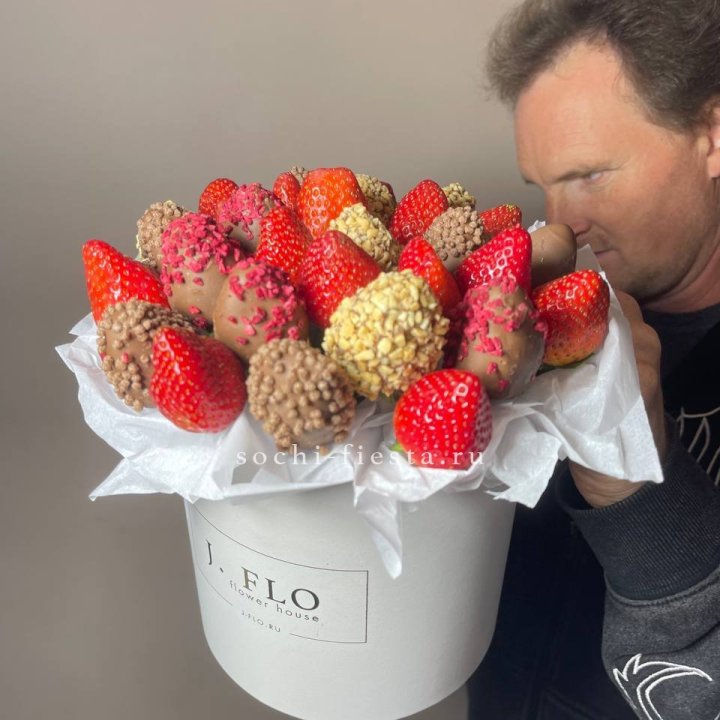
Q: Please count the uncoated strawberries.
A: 13